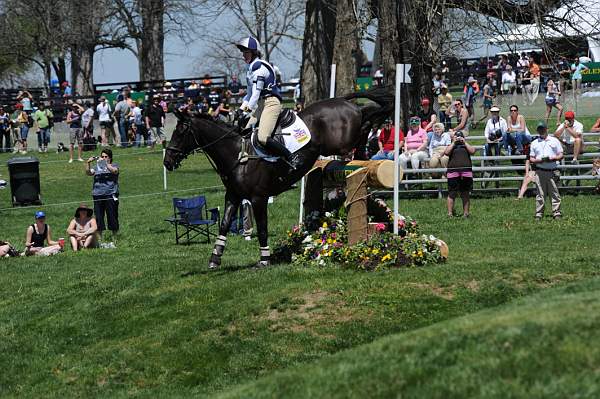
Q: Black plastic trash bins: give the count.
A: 1